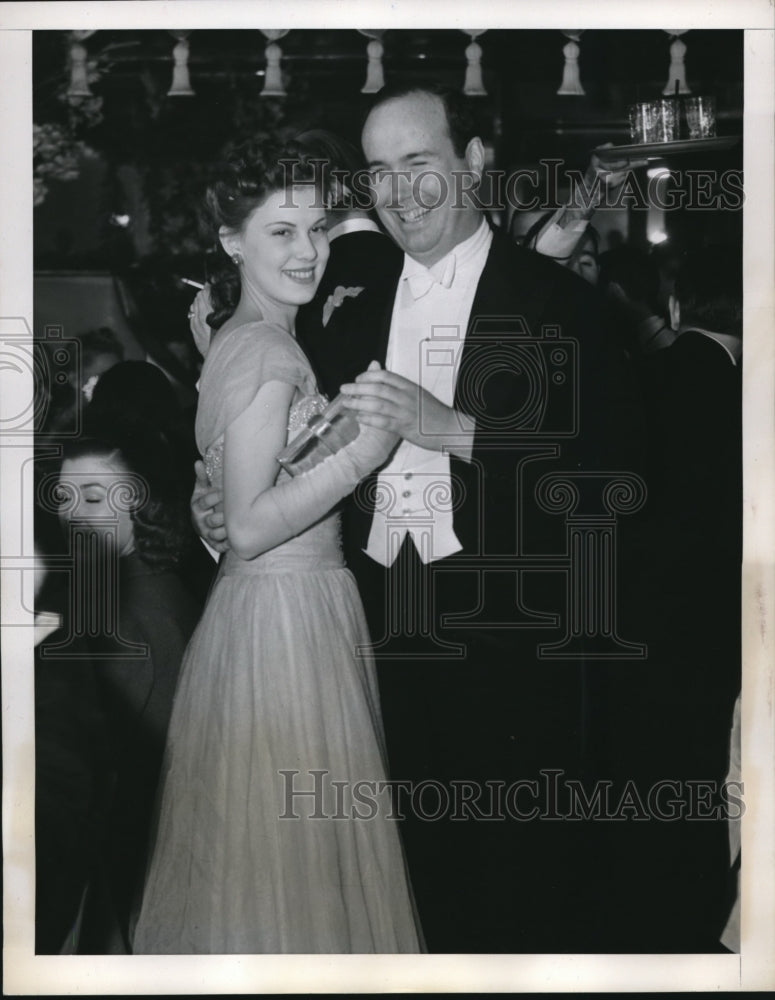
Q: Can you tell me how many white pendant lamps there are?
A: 7